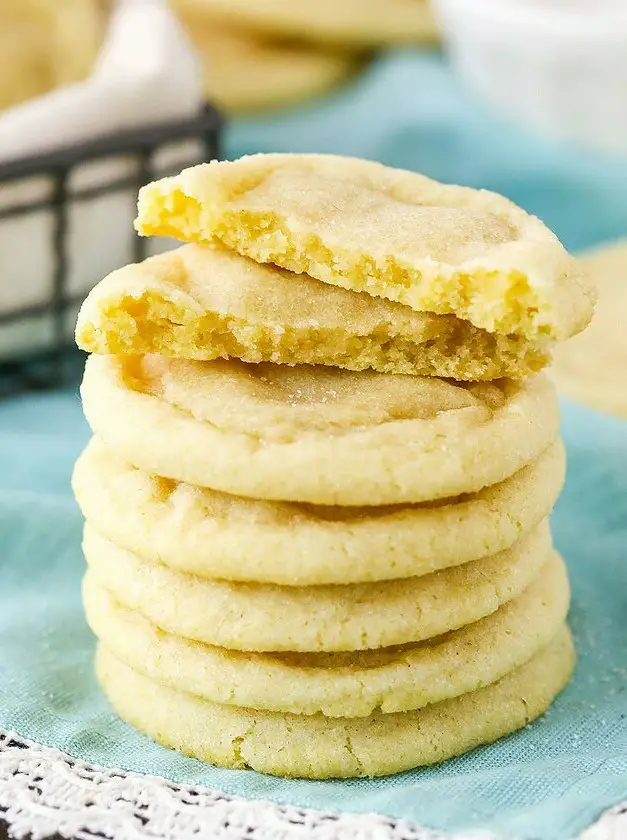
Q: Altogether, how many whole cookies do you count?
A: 5